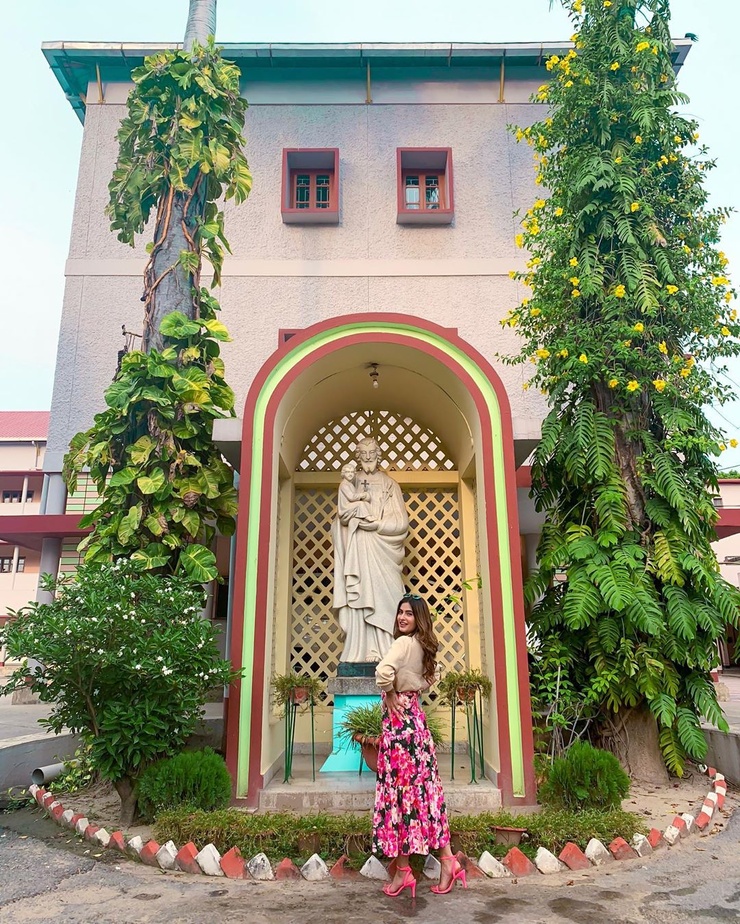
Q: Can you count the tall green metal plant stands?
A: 2